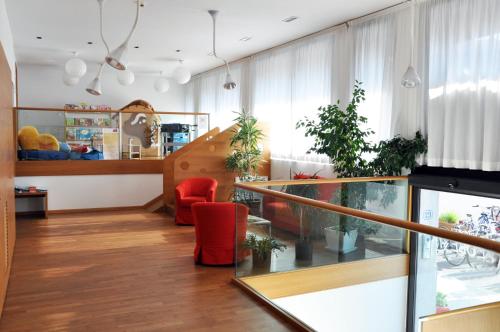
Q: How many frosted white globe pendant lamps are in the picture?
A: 5